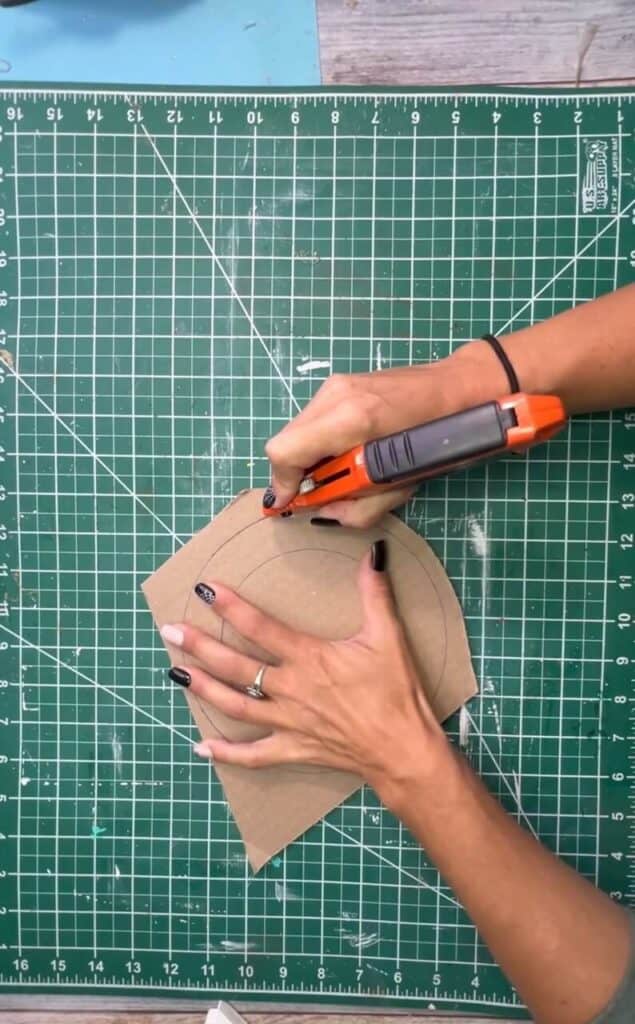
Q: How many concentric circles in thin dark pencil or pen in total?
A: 2